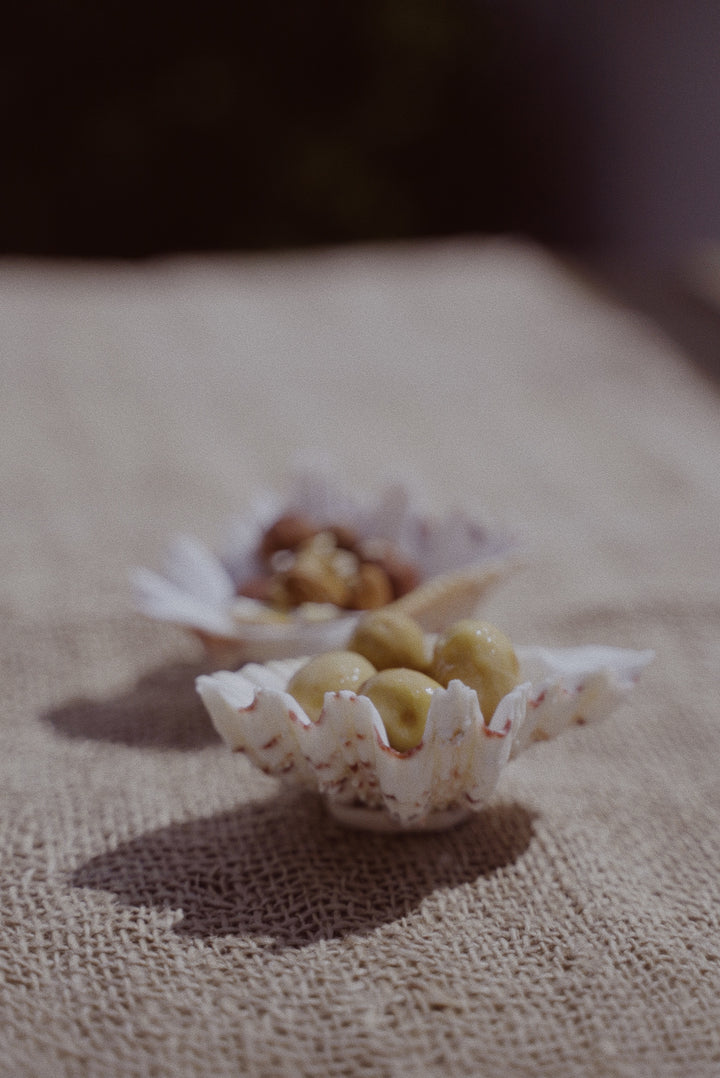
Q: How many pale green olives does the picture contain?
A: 4